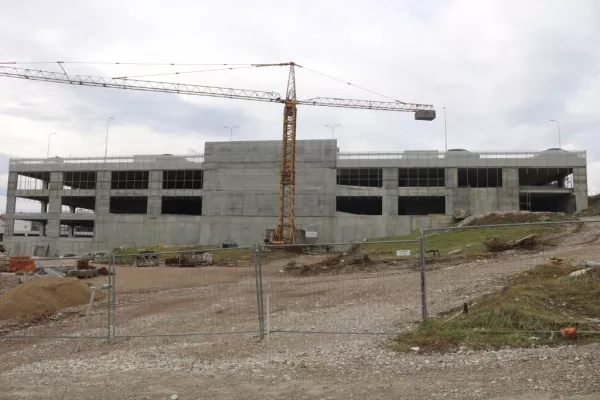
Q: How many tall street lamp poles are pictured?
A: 6